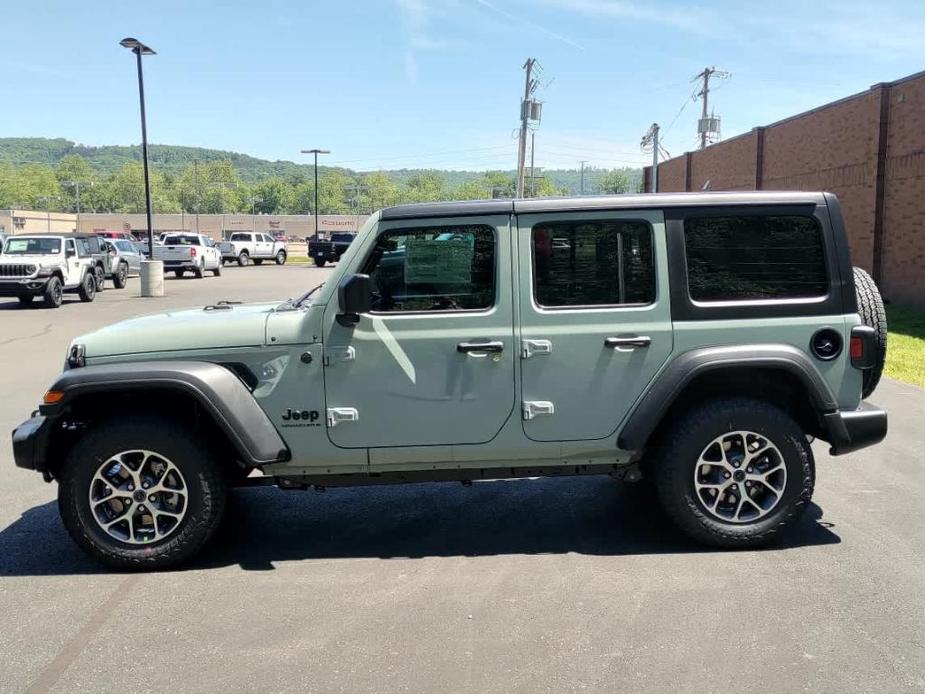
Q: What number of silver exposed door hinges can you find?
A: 4